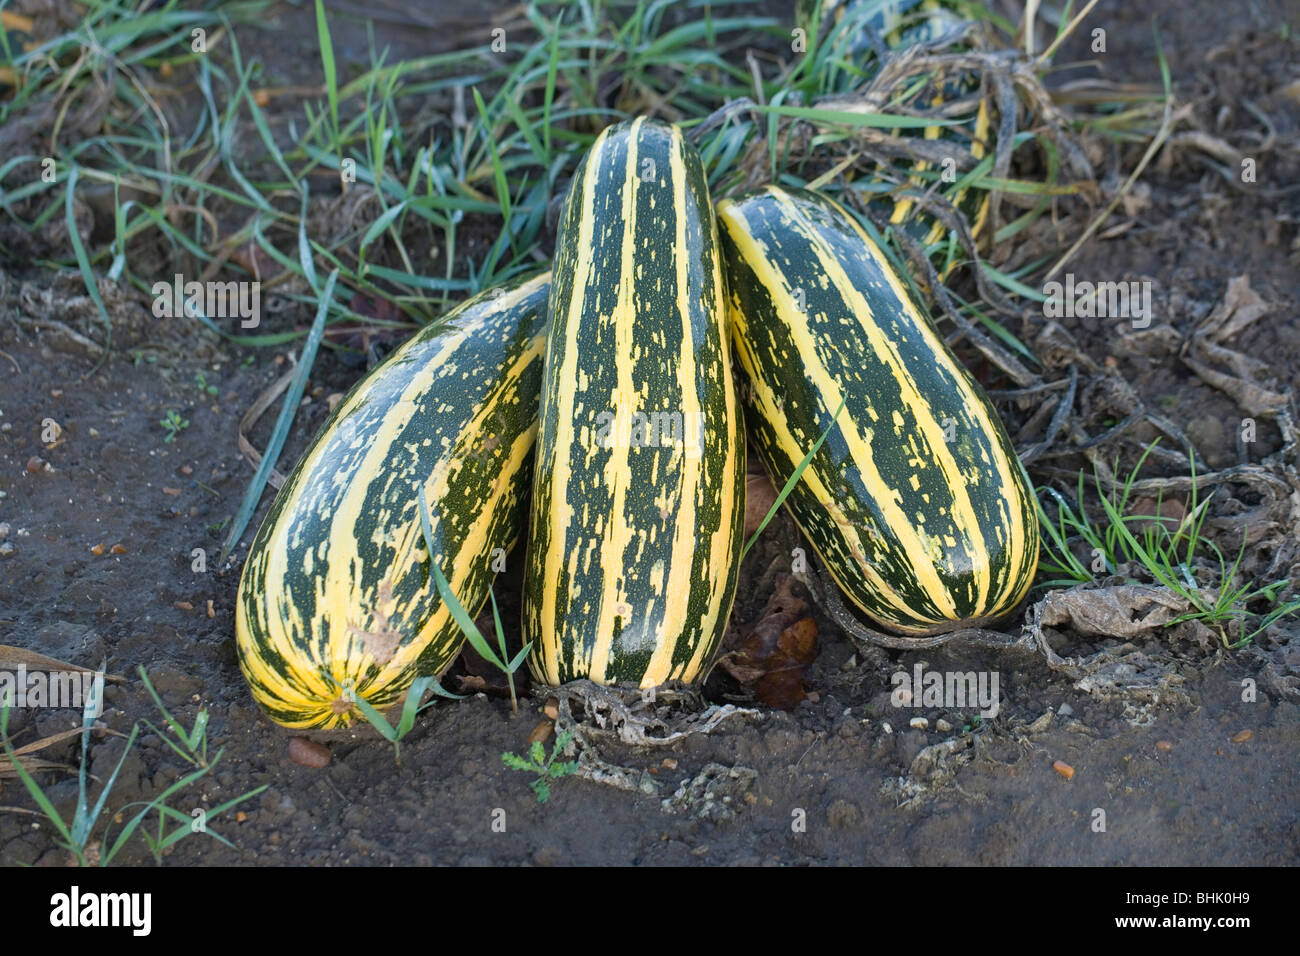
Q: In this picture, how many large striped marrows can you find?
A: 3